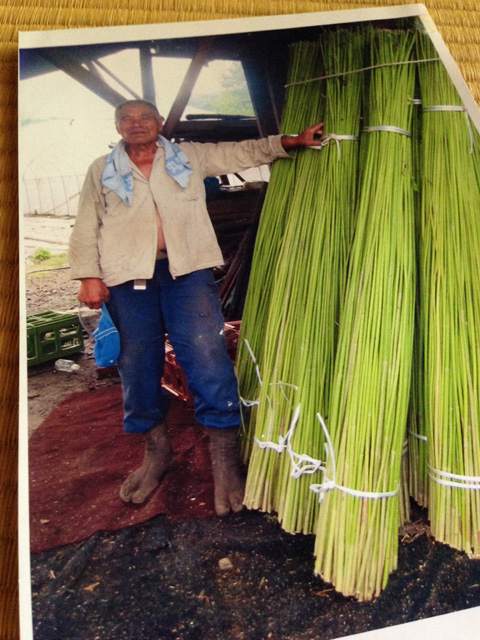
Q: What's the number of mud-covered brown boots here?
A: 2